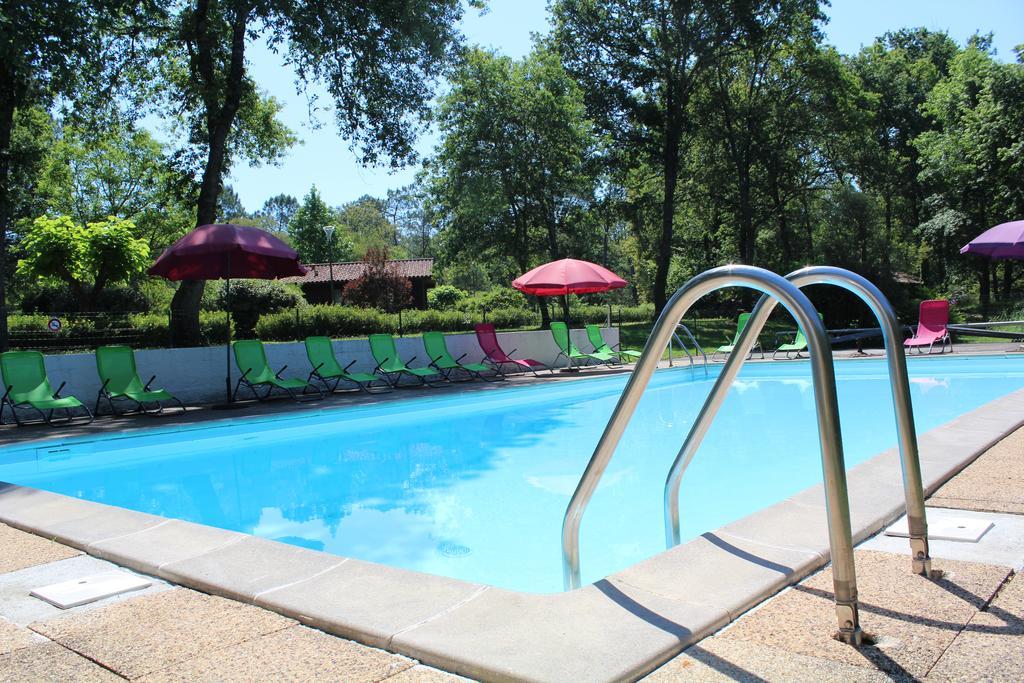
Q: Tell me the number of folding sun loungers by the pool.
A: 12